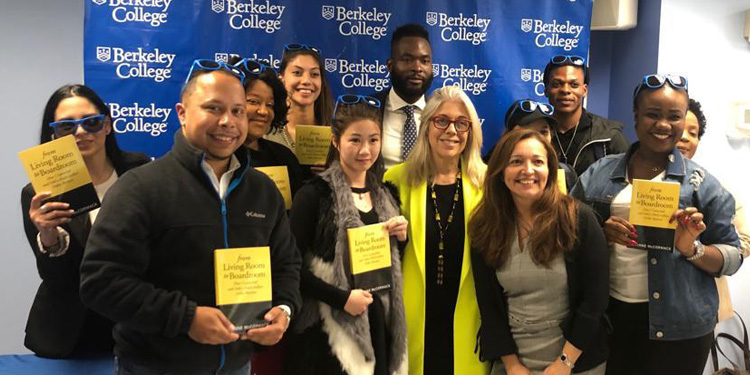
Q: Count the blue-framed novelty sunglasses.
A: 8